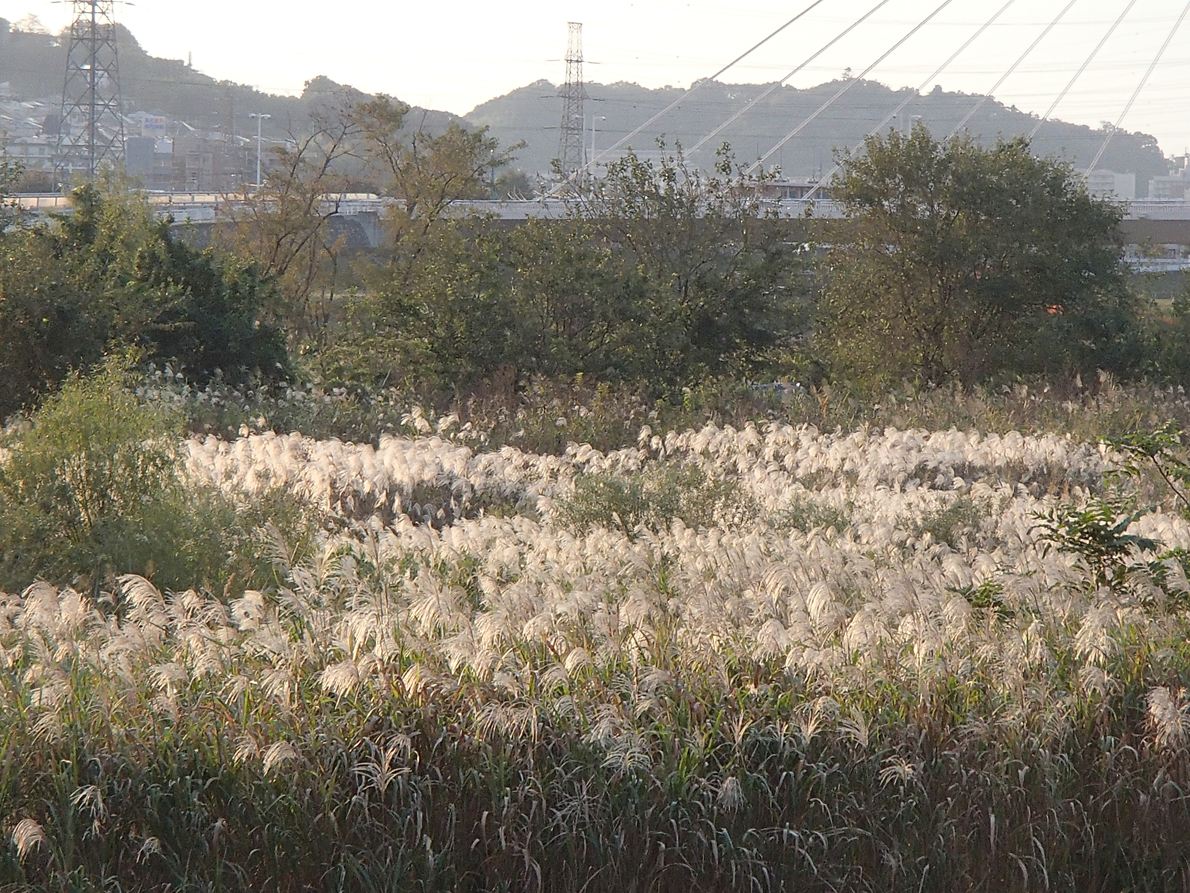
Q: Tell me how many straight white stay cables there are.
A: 7